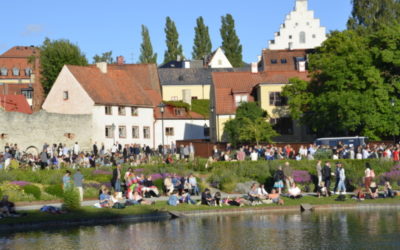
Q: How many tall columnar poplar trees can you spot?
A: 4